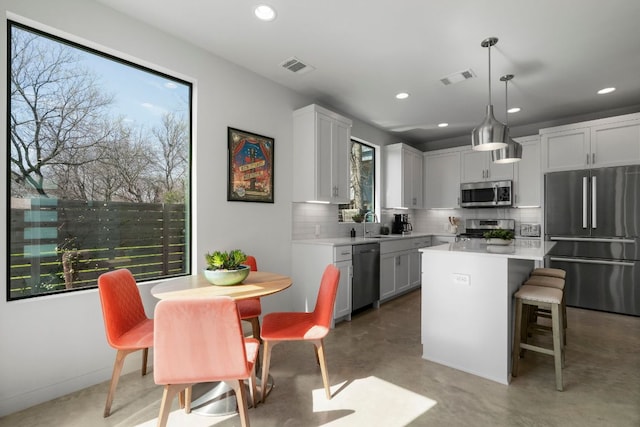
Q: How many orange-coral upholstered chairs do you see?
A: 4